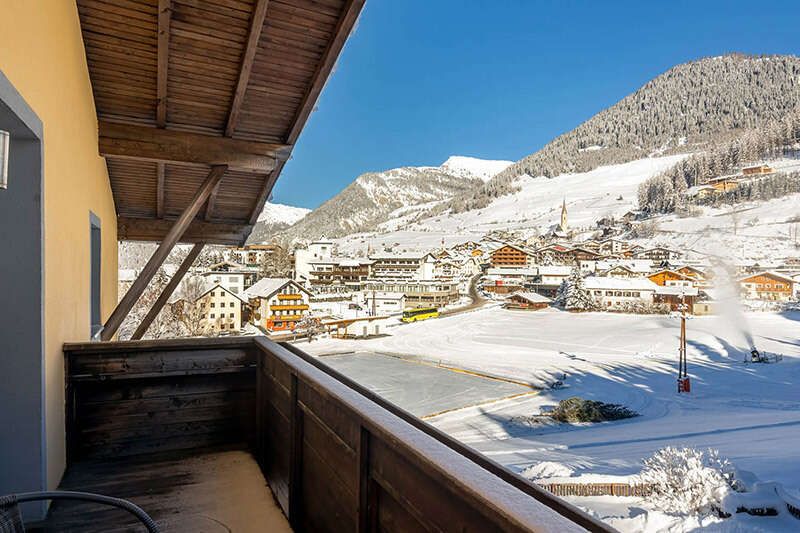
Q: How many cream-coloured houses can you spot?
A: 1